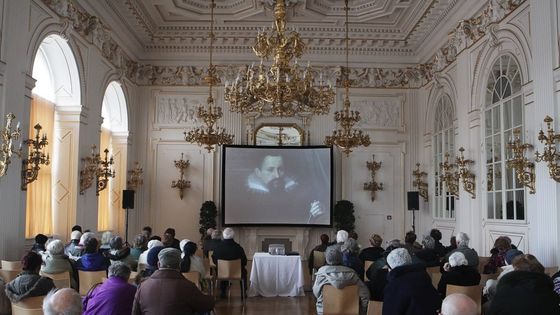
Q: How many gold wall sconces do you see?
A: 12